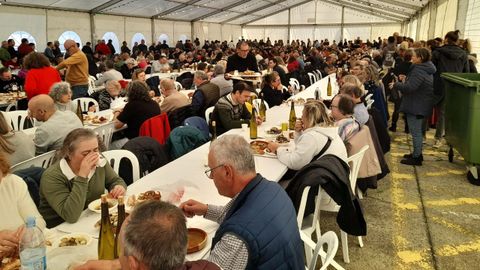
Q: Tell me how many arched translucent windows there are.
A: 6